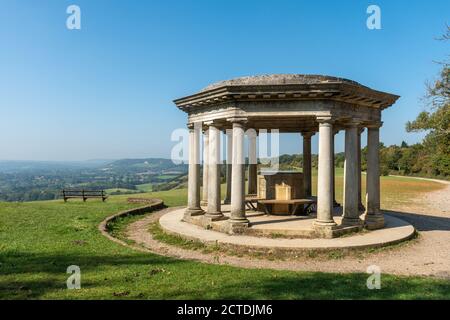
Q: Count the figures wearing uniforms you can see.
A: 0